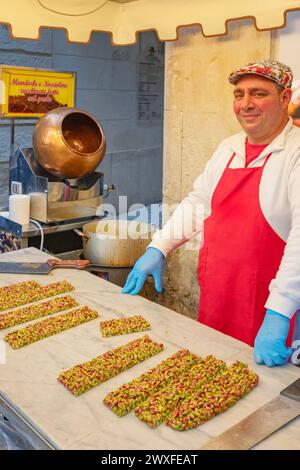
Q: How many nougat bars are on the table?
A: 9